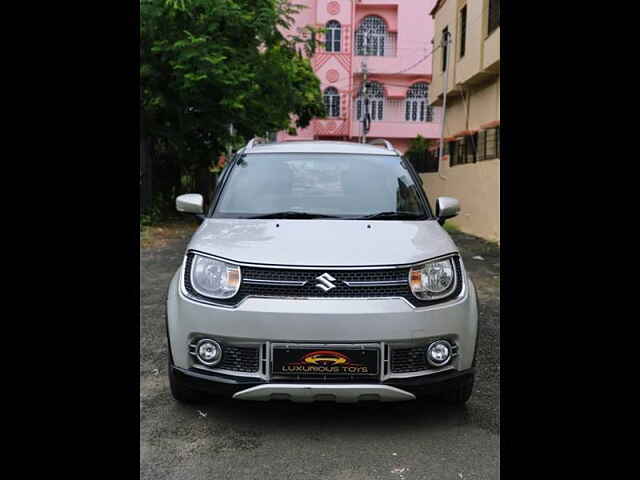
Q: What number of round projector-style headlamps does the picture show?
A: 2